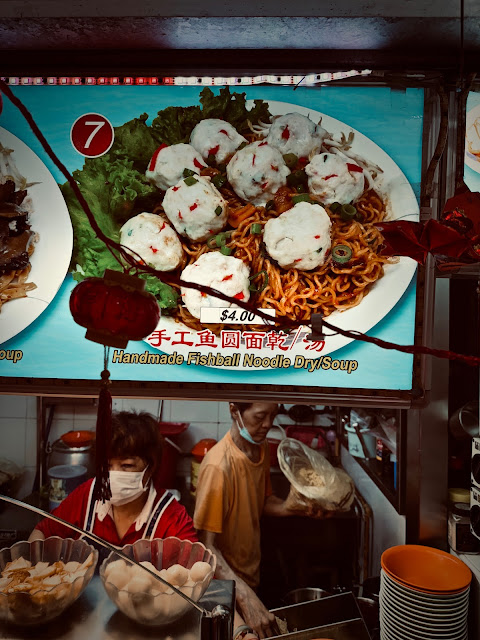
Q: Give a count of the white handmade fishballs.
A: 9